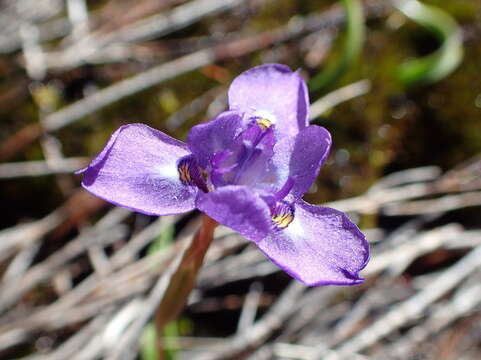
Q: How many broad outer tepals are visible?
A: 3